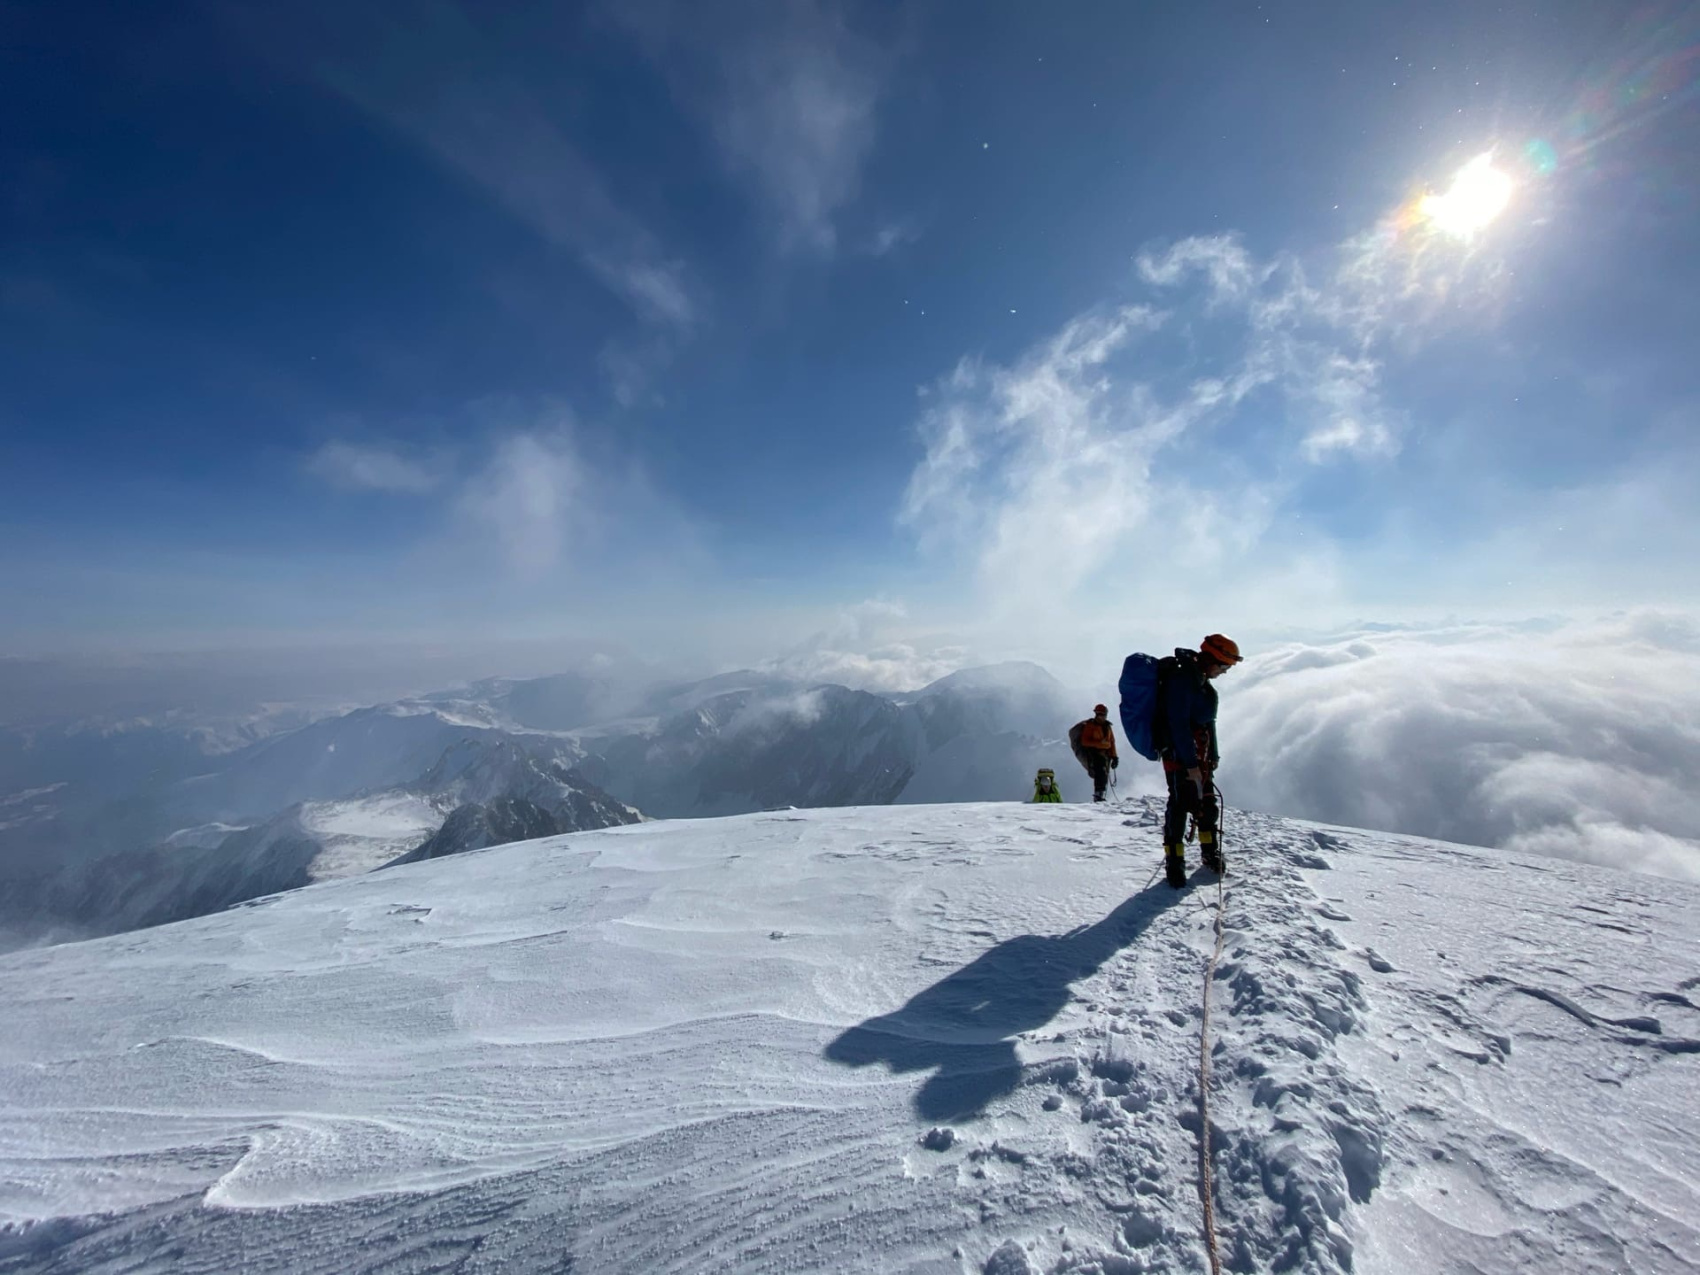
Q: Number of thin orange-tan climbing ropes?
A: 1